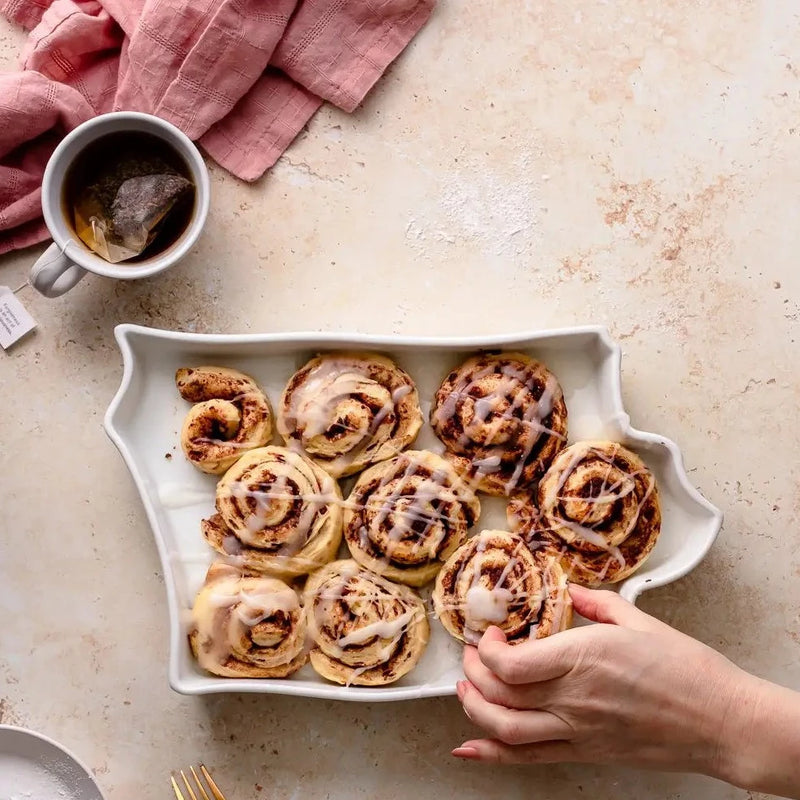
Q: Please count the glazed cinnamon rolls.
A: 9